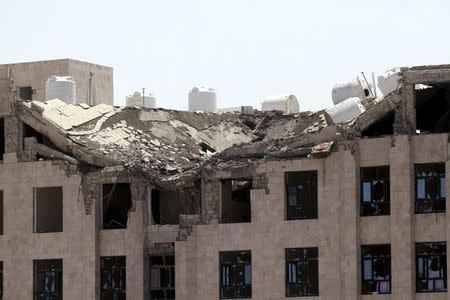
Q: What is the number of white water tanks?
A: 7